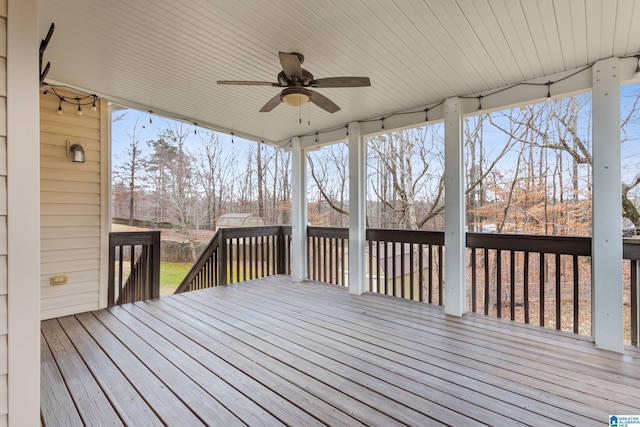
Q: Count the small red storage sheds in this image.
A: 0